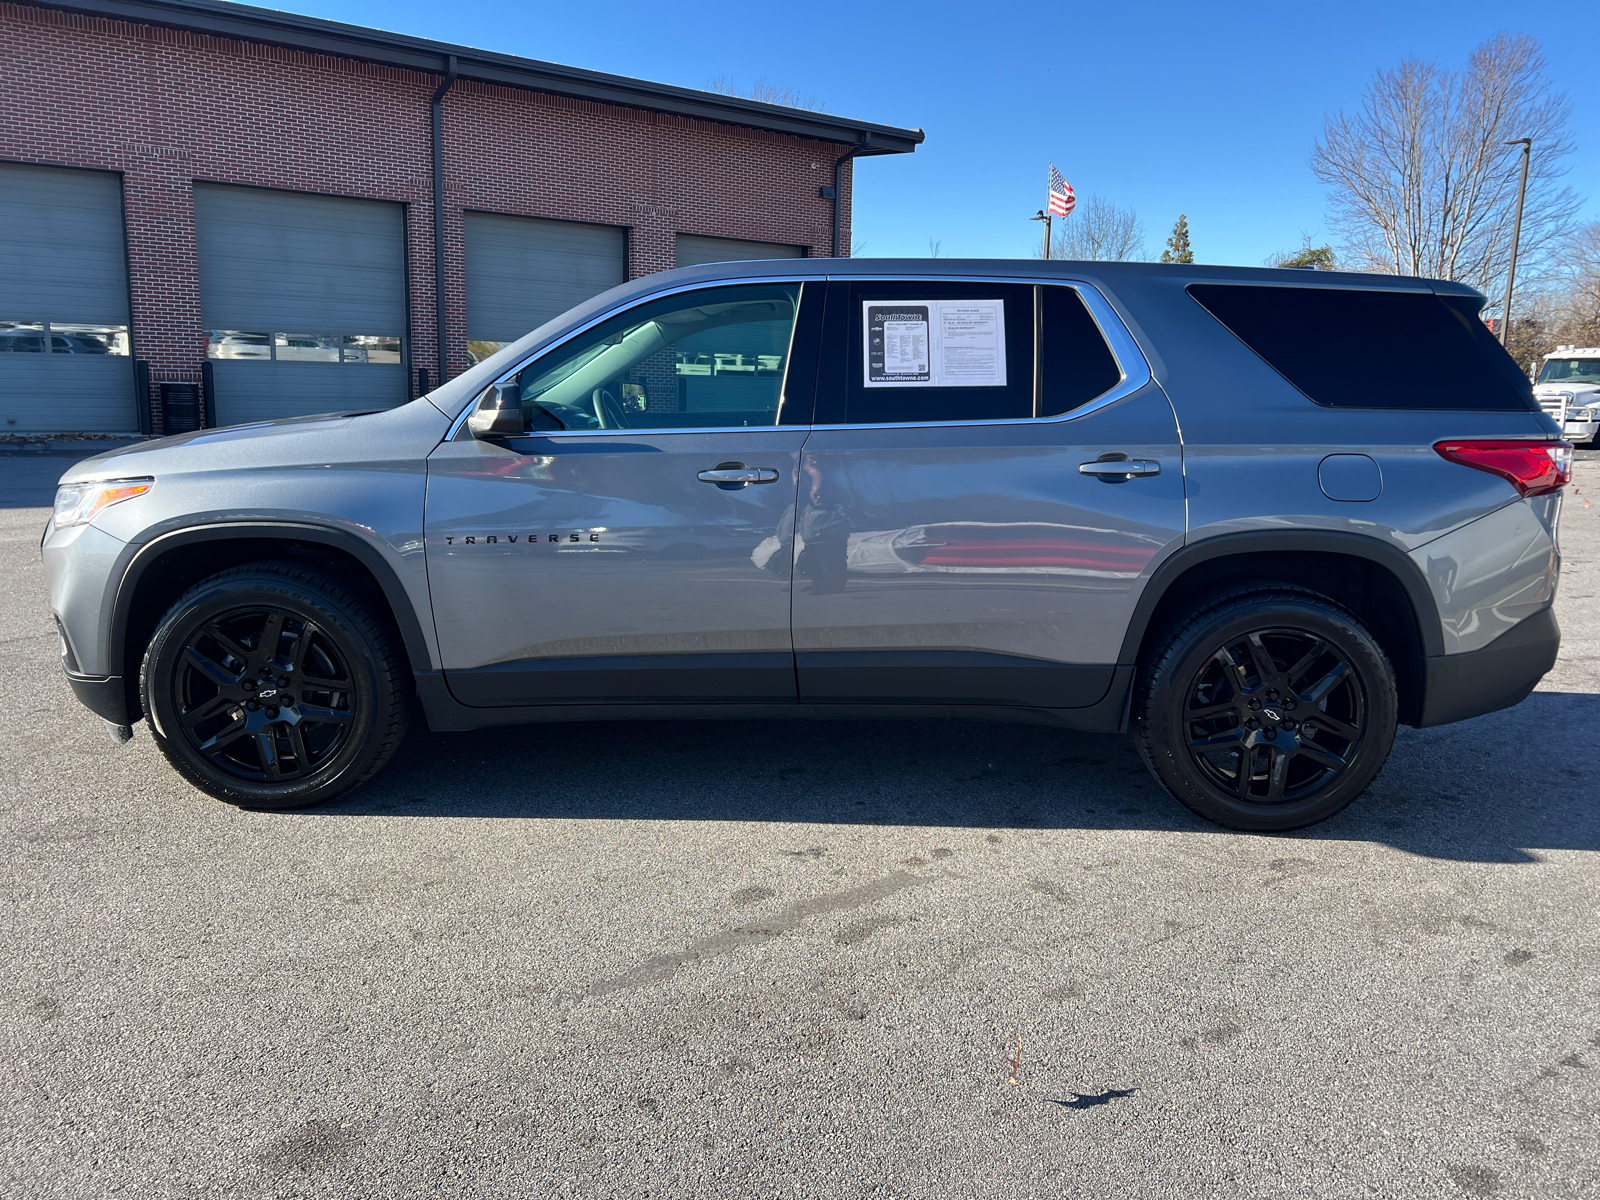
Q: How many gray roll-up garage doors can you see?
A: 4